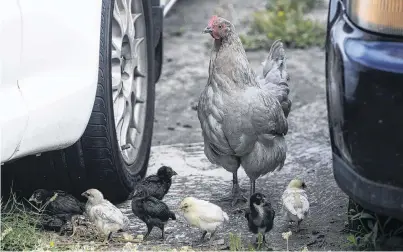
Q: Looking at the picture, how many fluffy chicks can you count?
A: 7